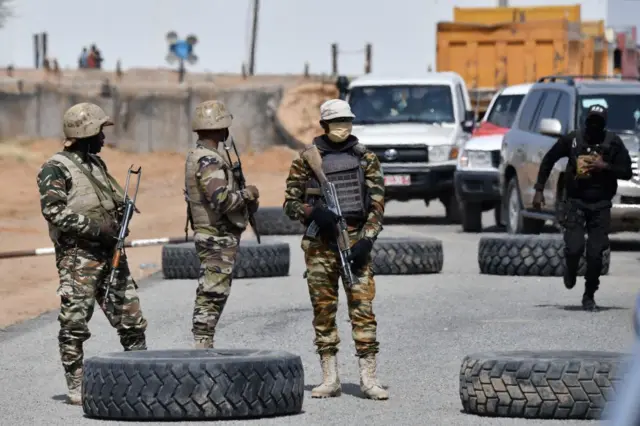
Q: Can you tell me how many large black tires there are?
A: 6